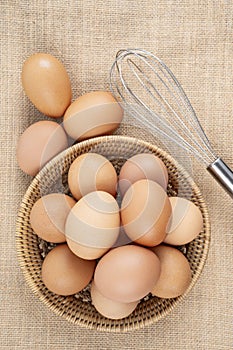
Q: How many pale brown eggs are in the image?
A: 13